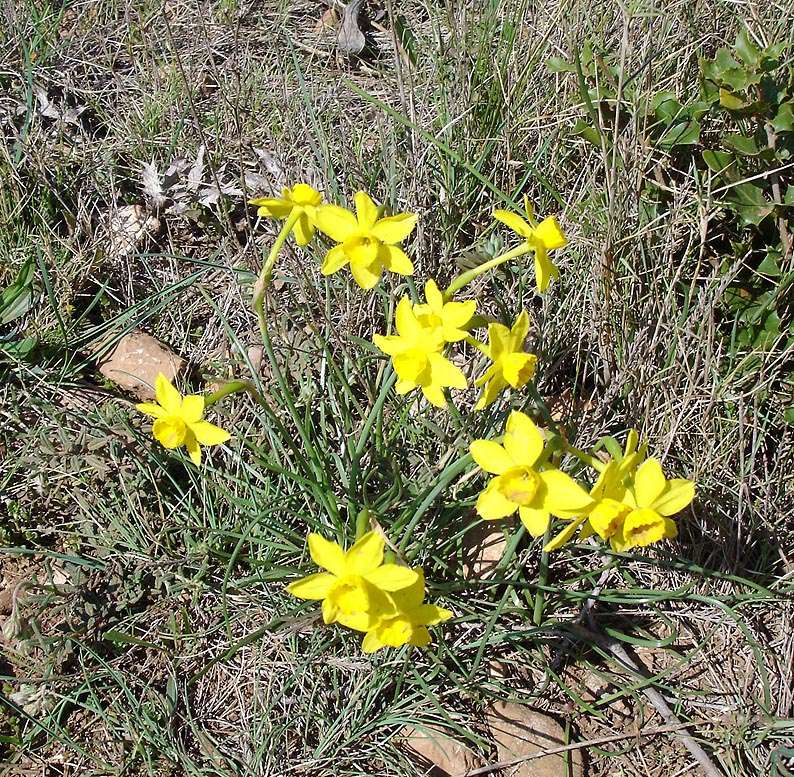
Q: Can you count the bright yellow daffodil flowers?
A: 12